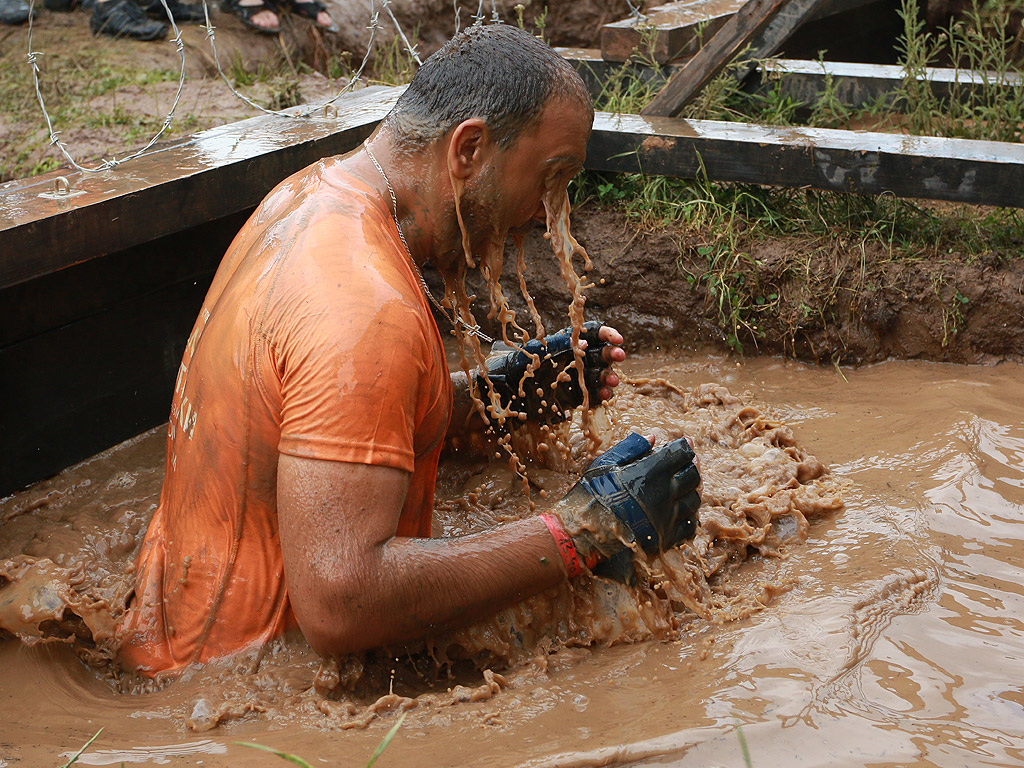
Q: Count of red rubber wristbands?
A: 1